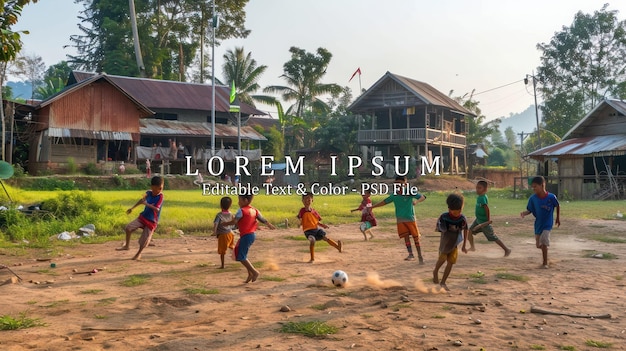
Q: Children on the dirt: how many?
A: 9